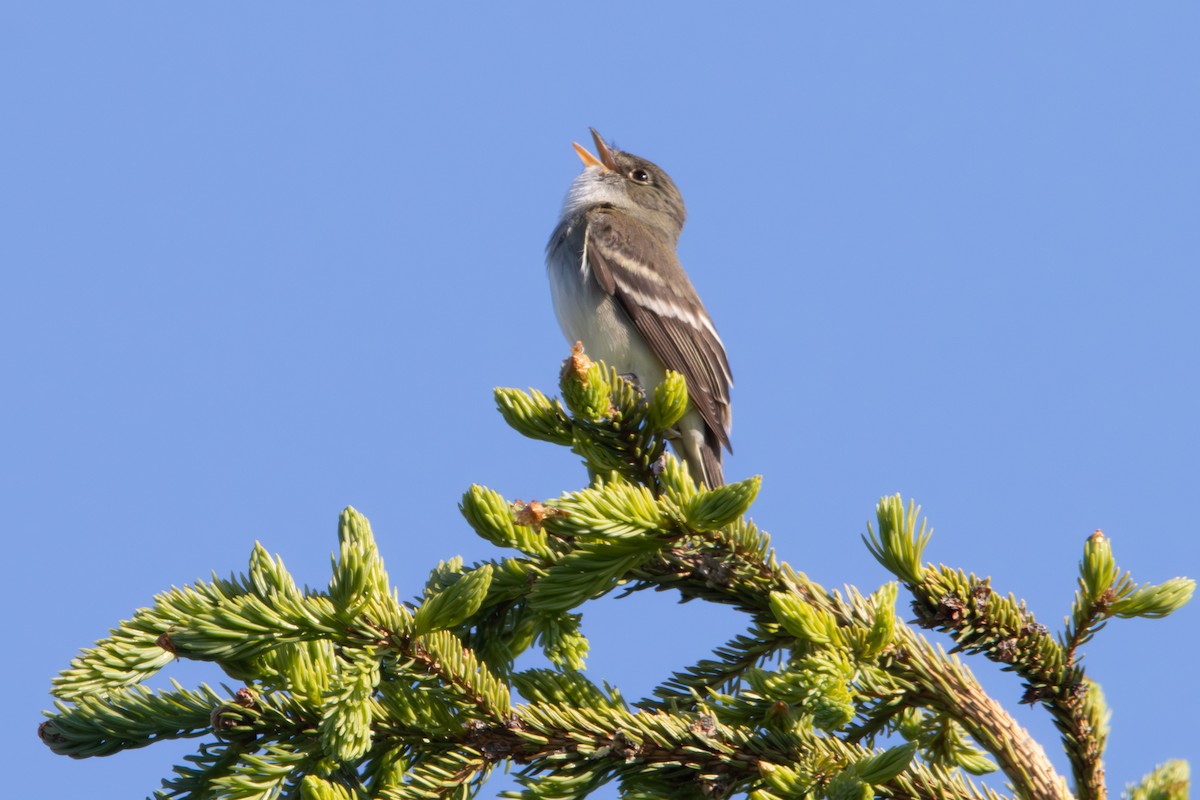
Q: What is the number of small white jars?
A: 0